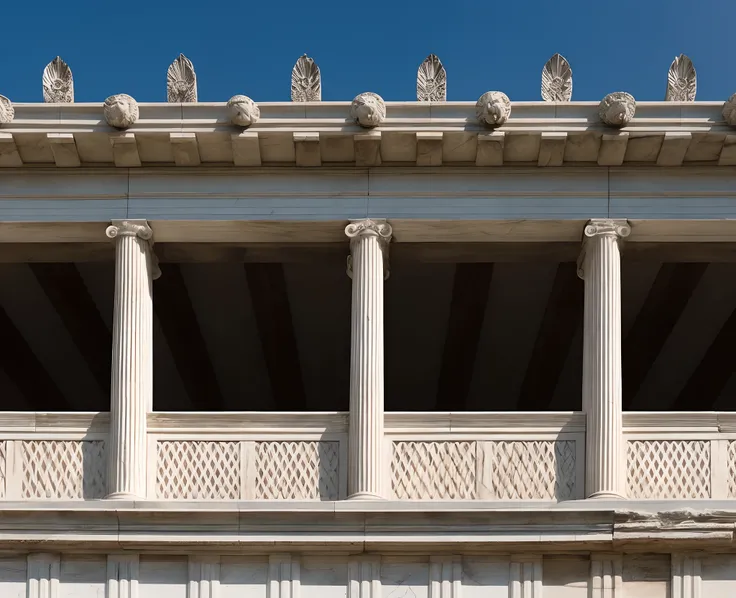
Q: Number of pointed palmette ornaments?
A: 6